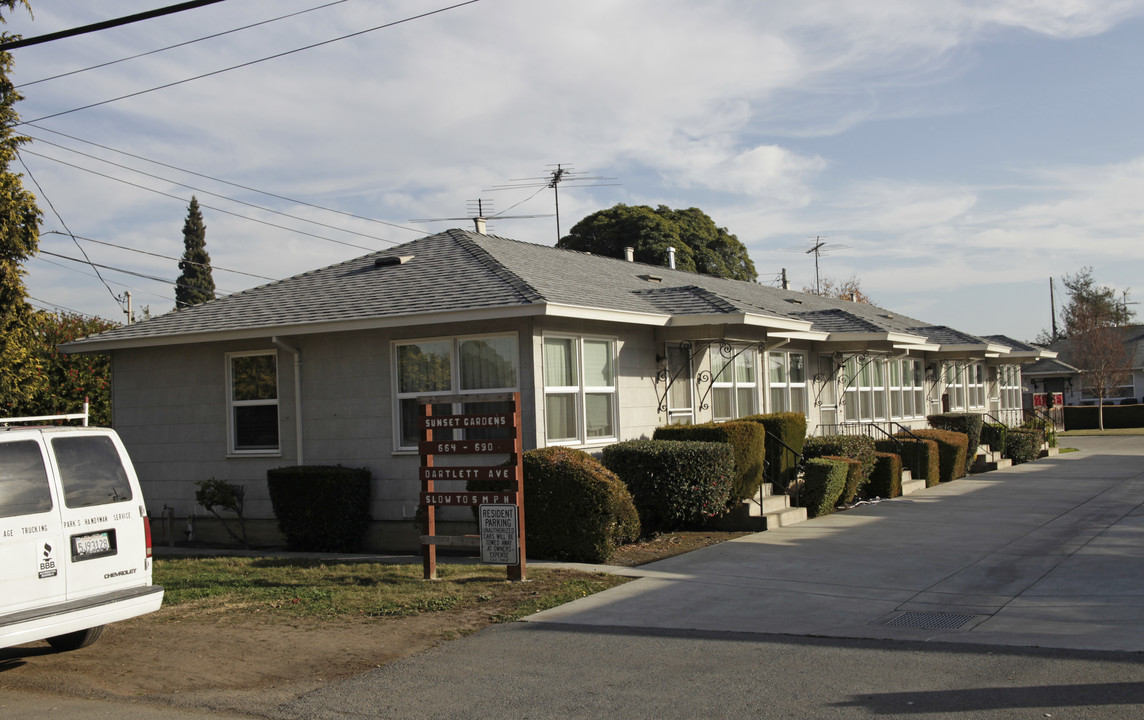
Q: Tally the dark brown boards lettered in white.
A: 4